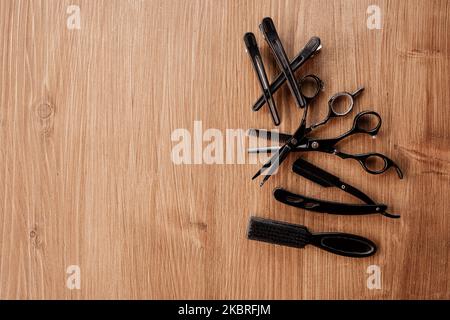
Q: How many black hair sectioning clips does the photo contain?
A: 3